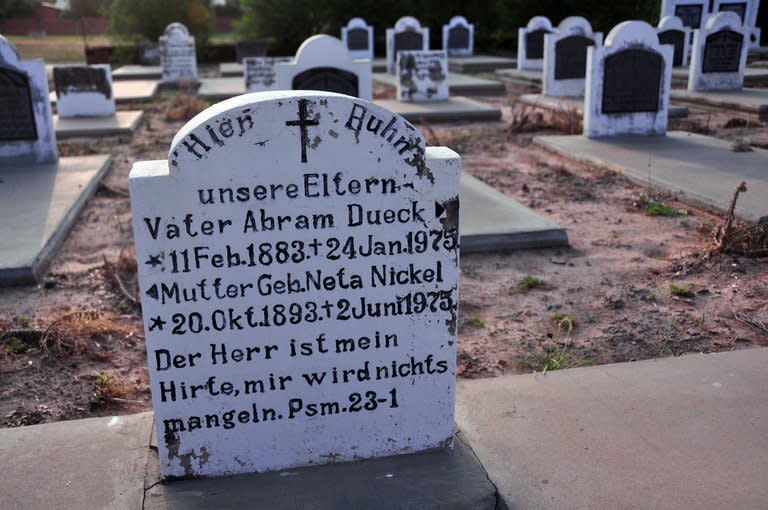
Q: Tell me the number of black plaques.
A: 12